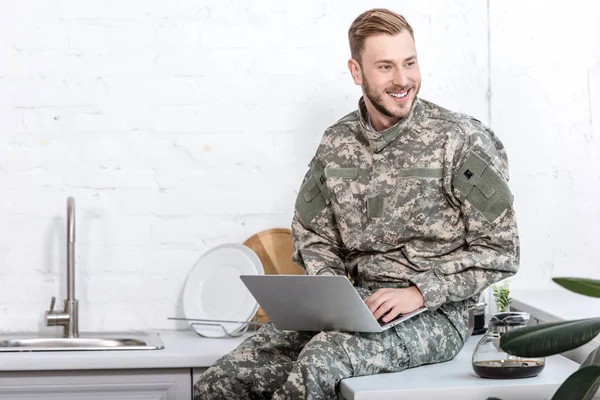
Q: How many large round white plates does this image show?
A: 1